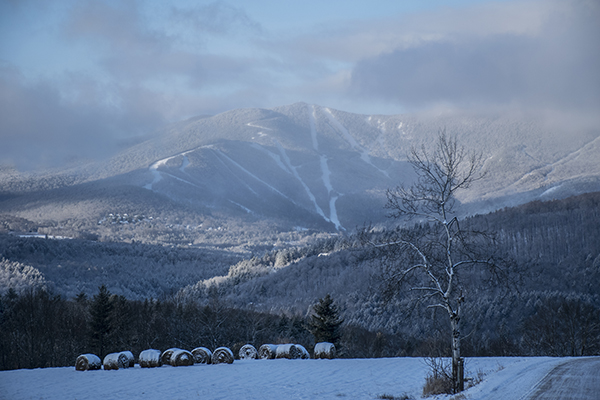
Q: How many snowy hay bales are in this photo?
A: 13